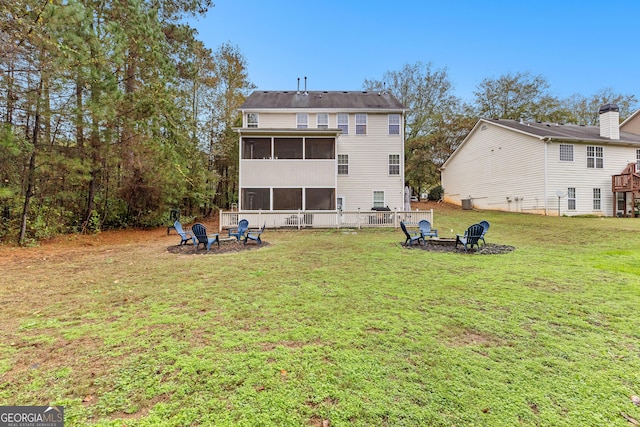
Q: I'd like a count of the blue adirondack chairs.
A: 8